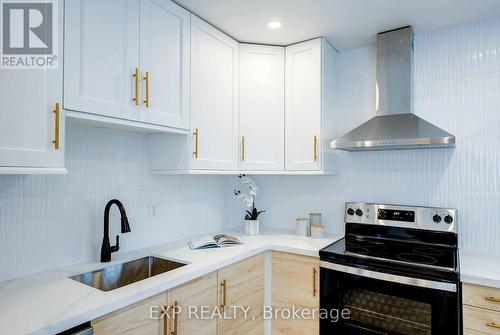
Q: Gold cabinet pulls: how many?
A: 12